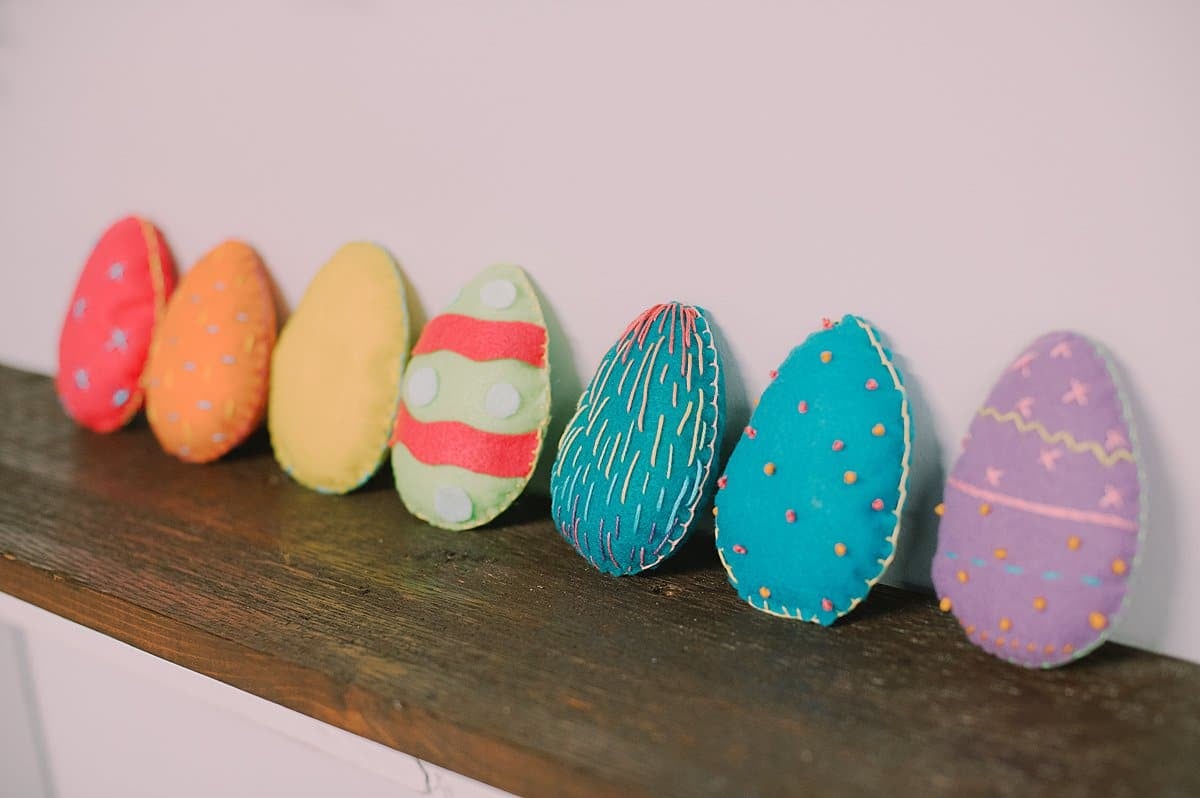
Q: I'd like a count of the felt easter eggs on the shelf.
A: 7